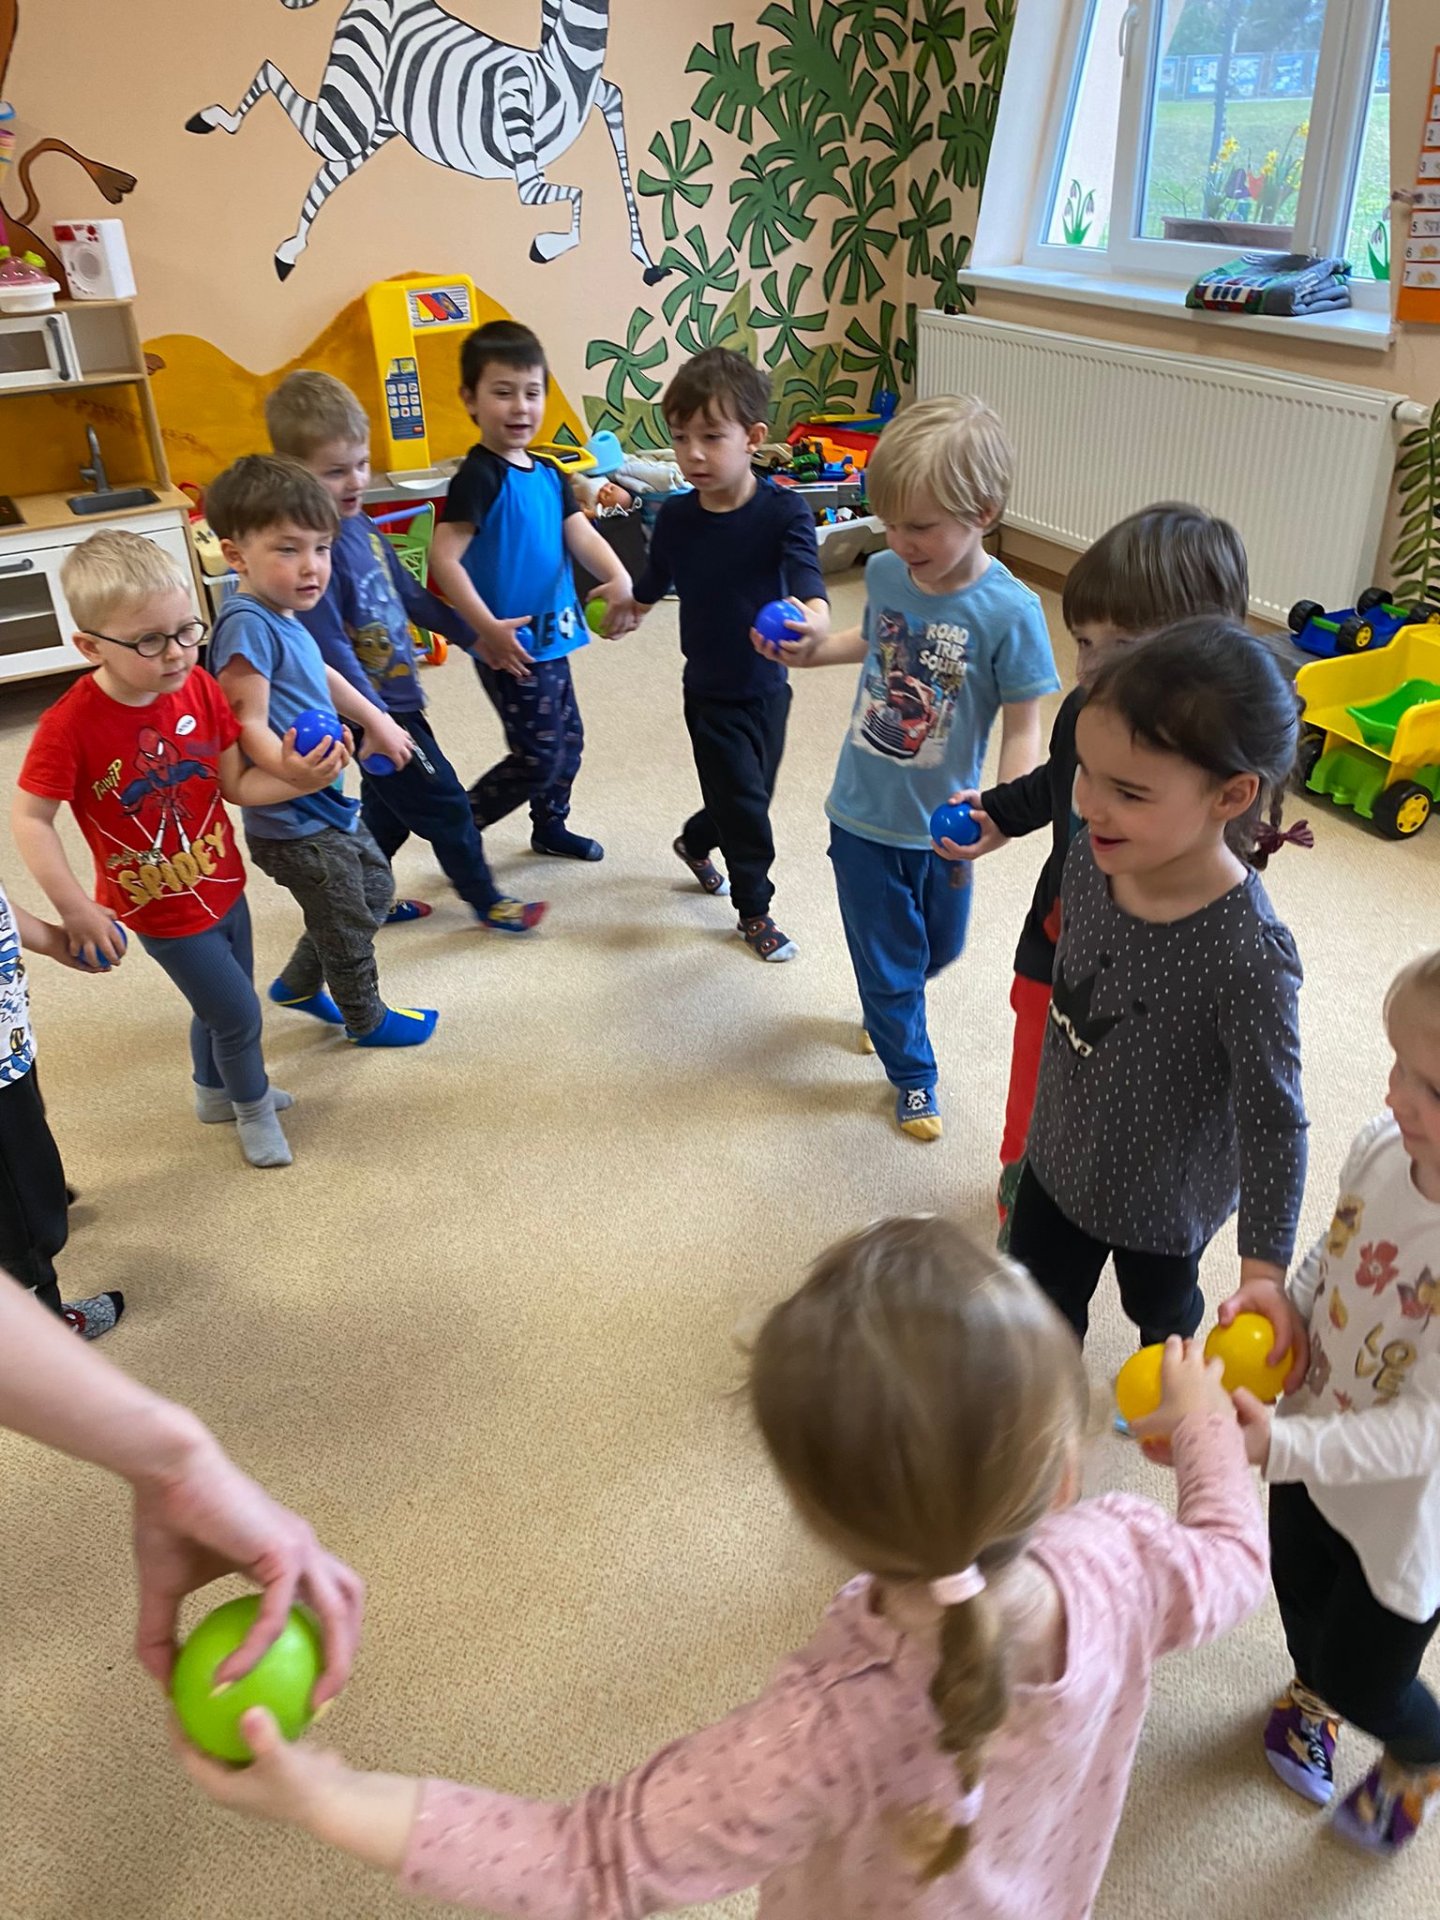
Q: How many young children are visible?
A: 11